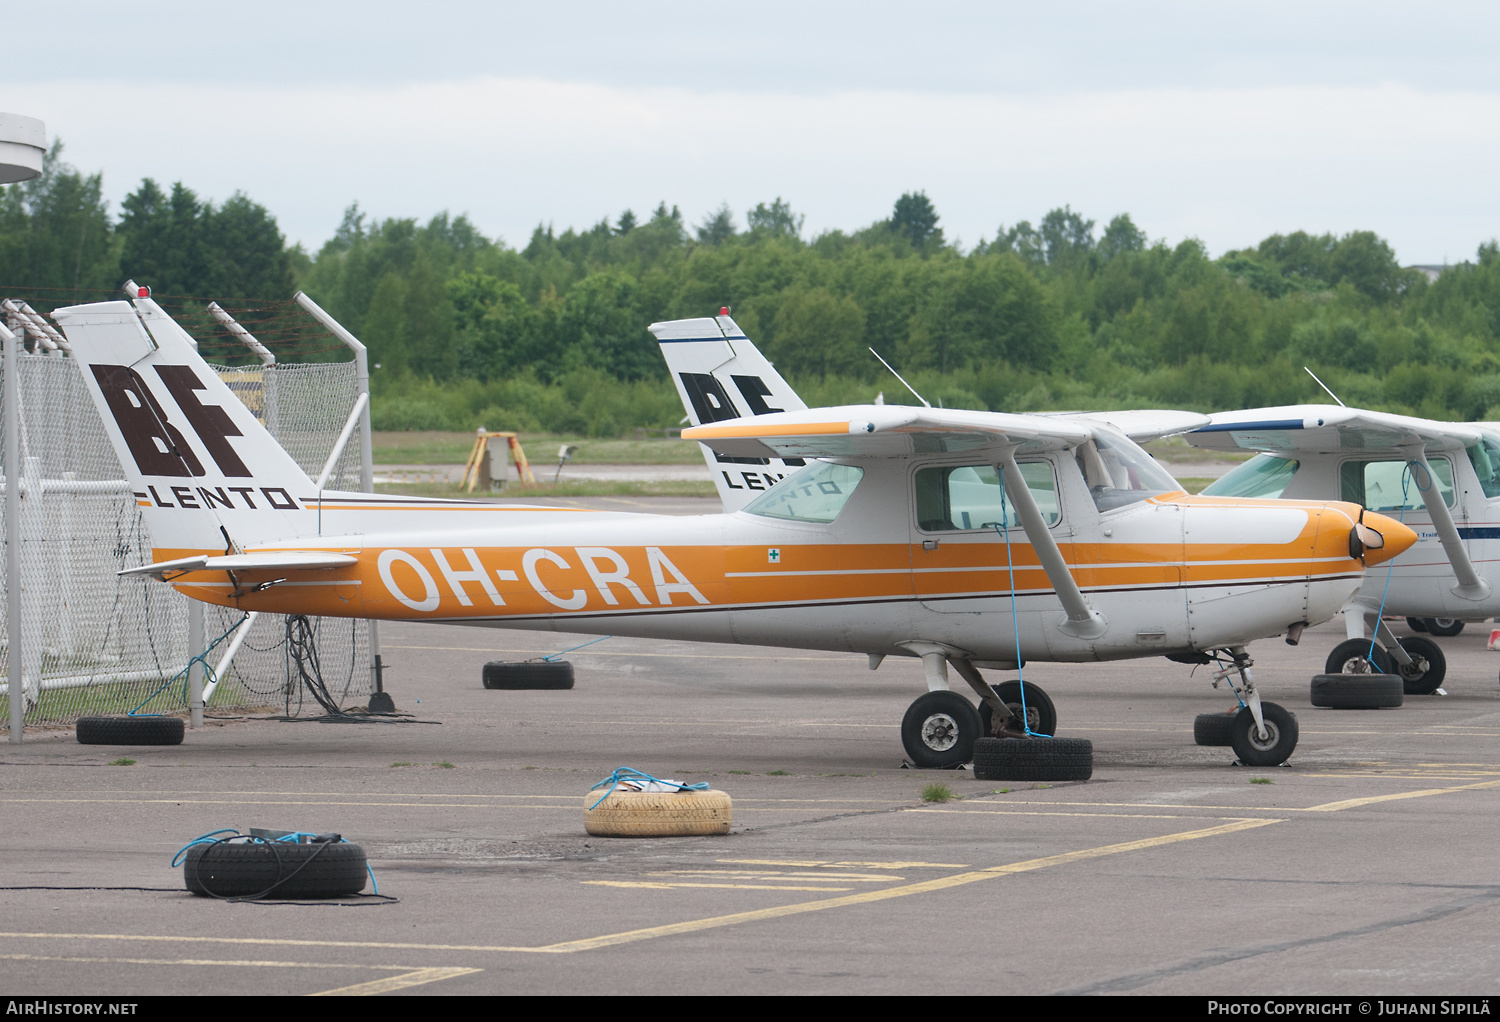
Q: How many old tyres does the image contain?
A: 7